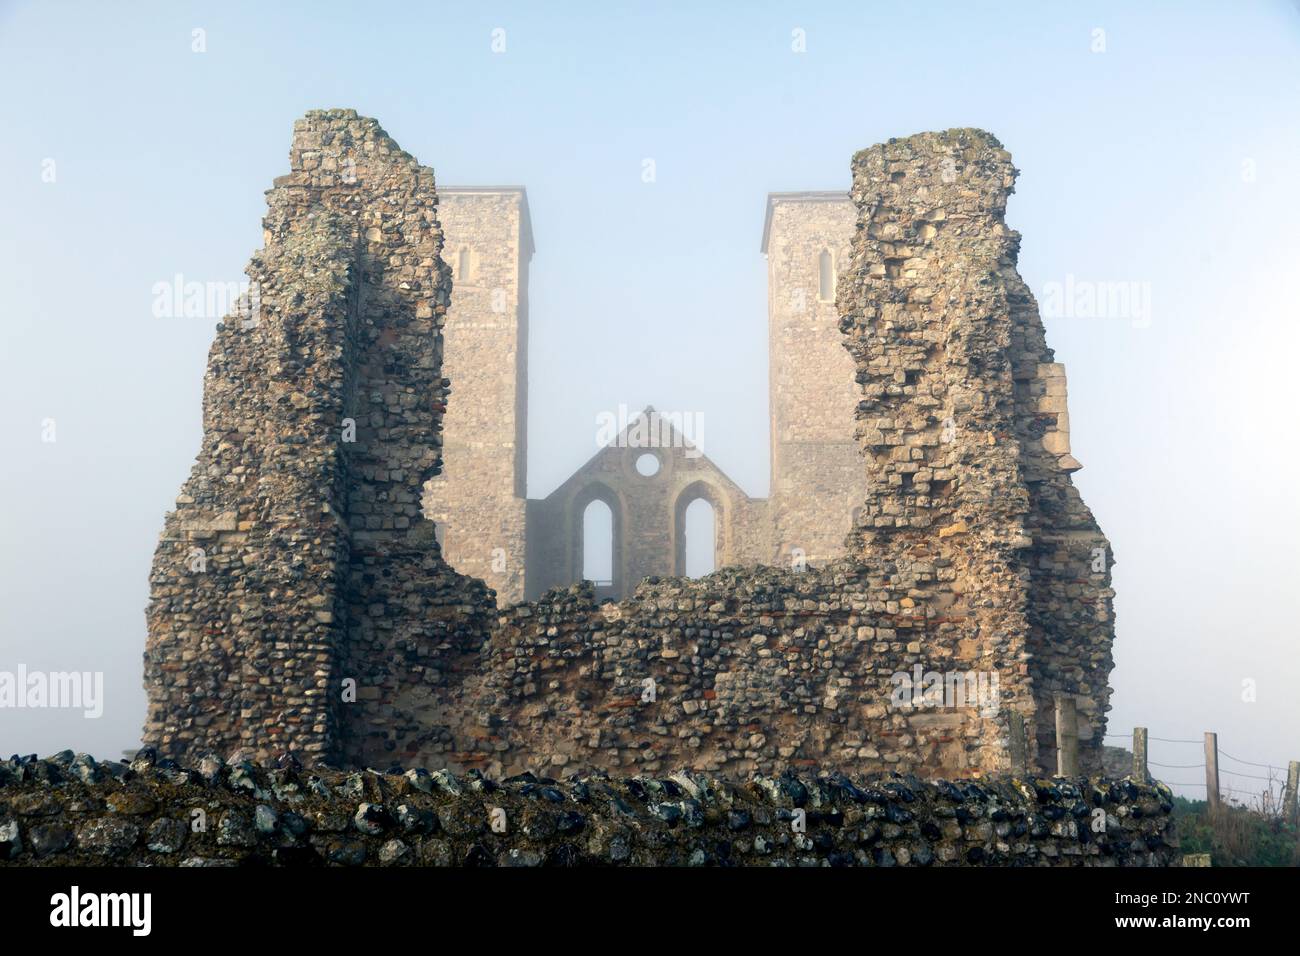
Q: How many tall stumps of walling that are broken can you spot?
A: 2